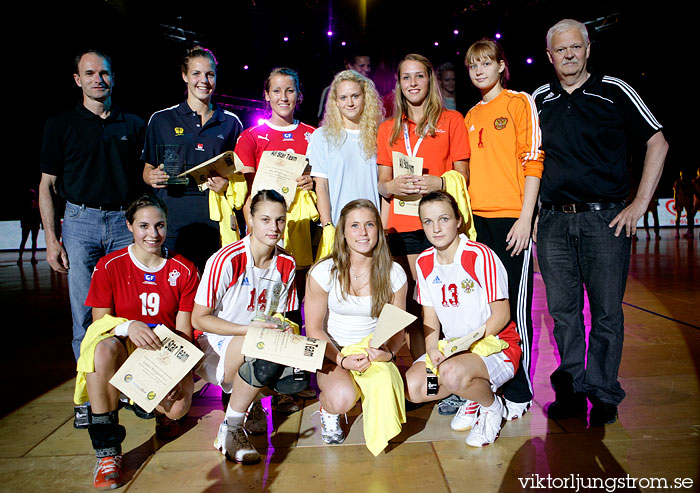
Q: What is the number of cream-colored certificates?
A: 7